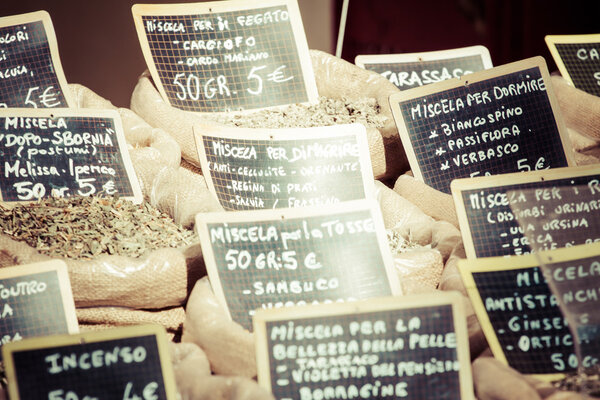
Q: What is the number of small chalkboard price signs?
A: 13